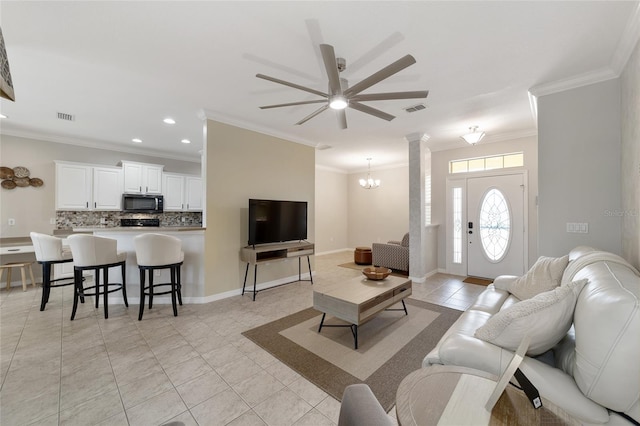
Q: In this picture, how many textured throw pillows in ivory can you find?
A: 2